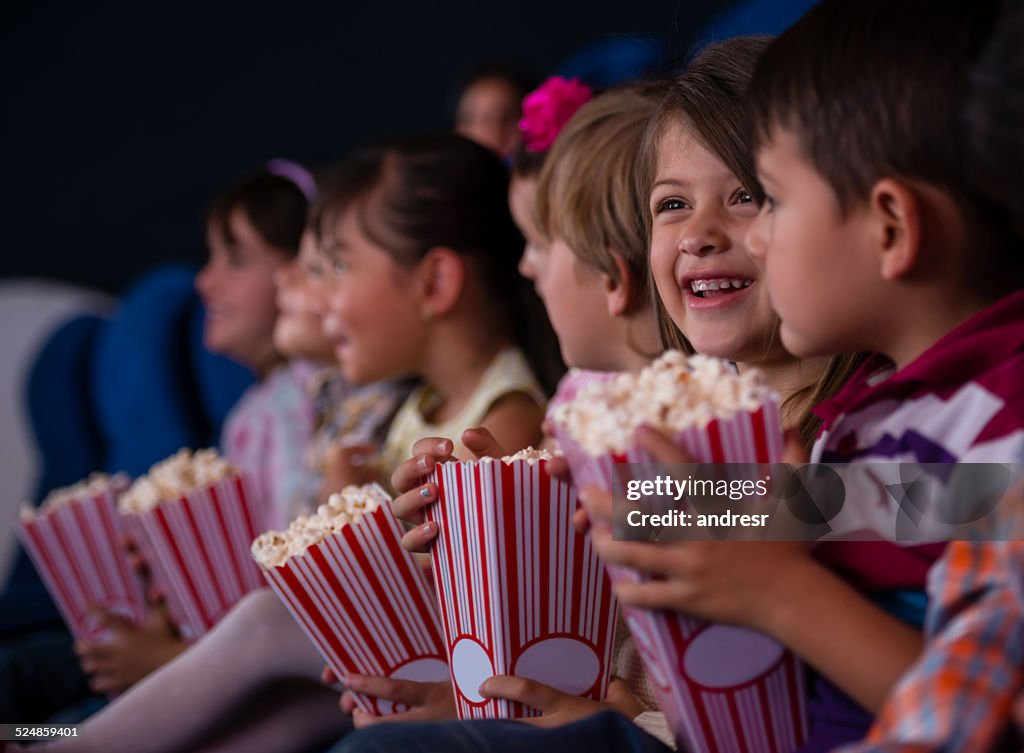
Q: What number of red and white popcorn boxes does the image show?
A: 5